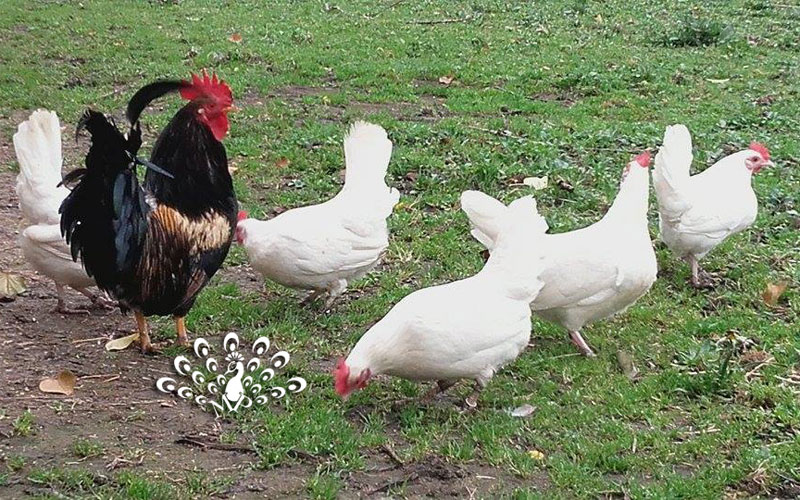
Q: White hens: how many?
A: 5